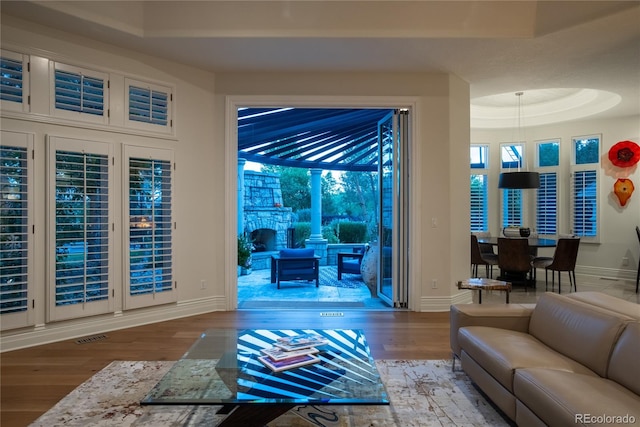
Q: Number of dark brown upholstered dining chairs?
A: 3